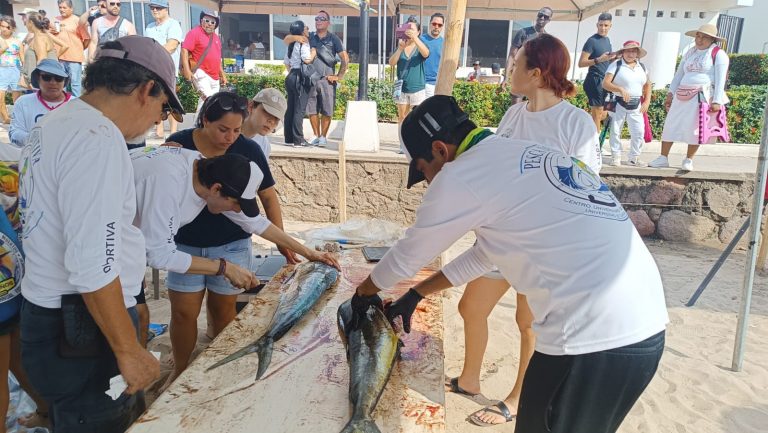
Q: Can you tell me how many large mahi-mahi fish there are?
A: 2